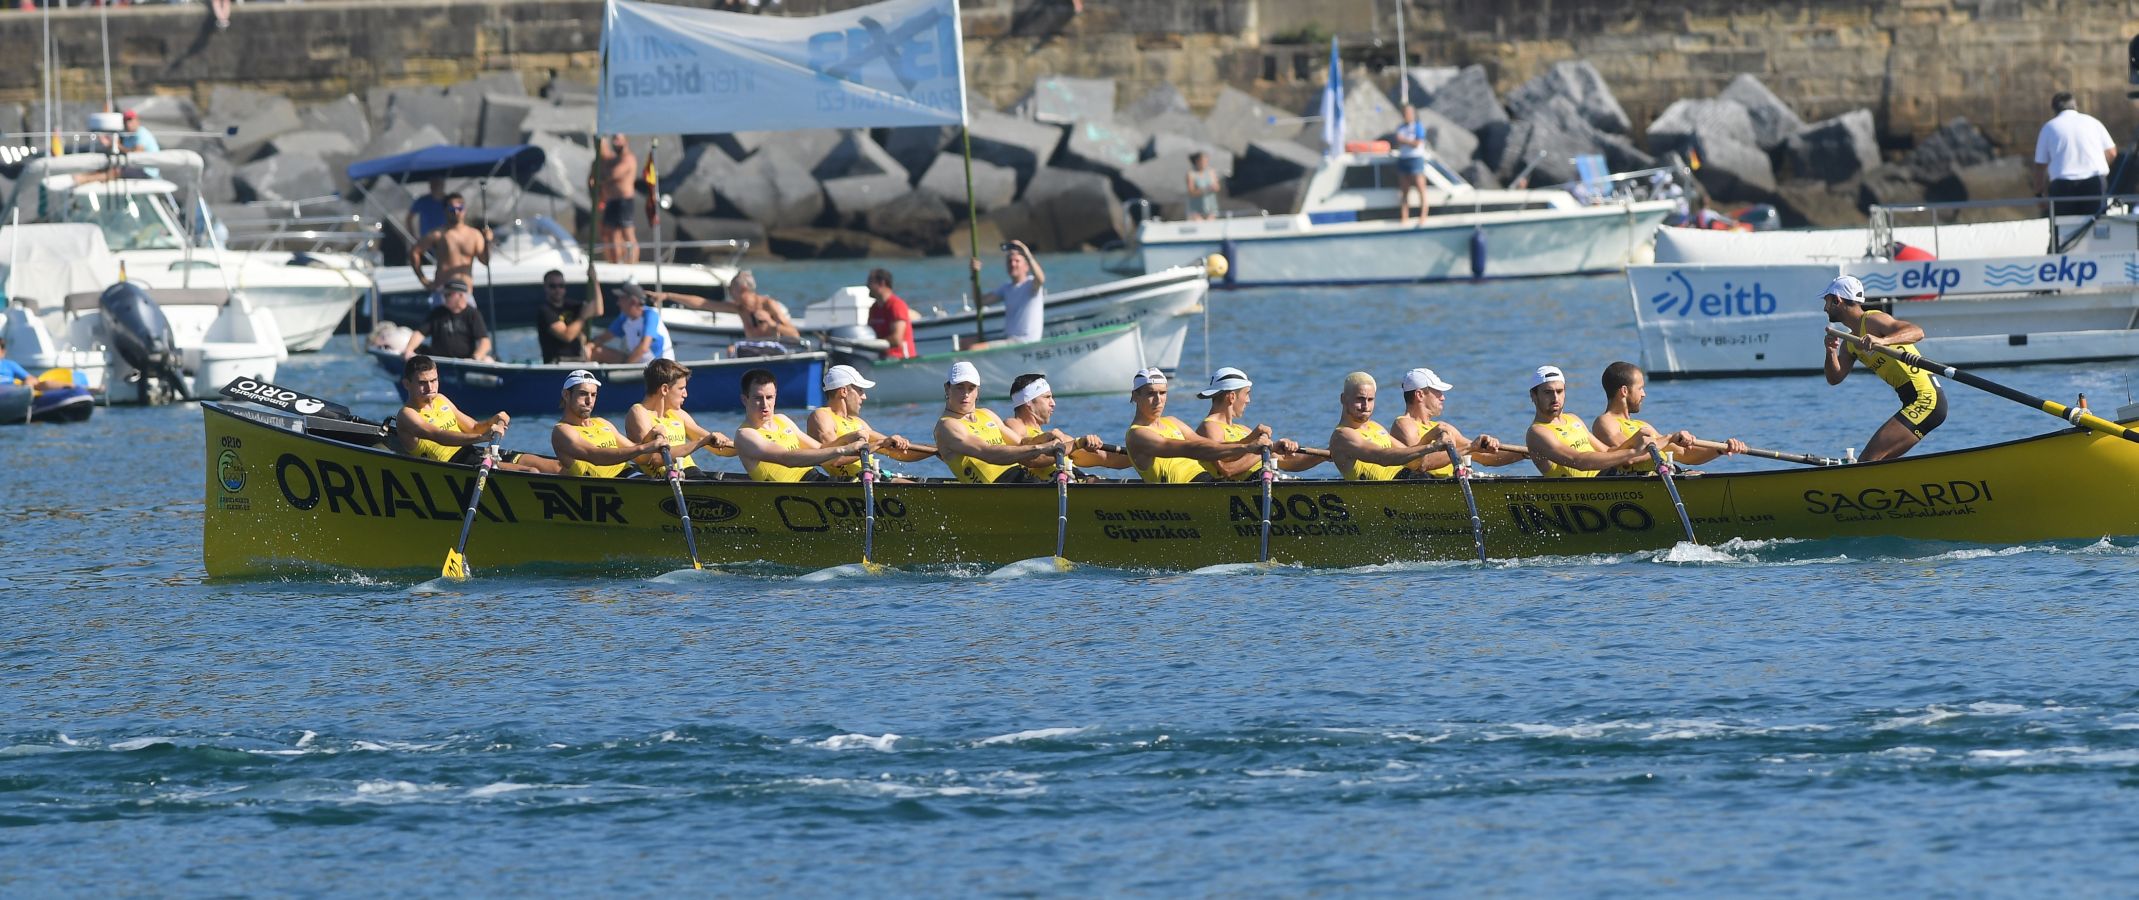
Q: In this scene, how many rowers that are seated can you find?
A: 13